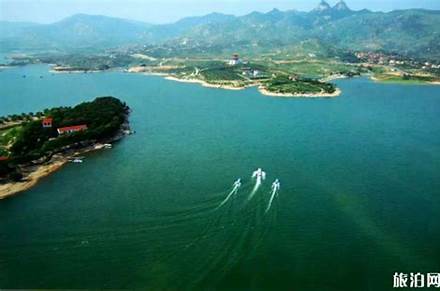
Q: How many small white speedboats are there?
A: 3